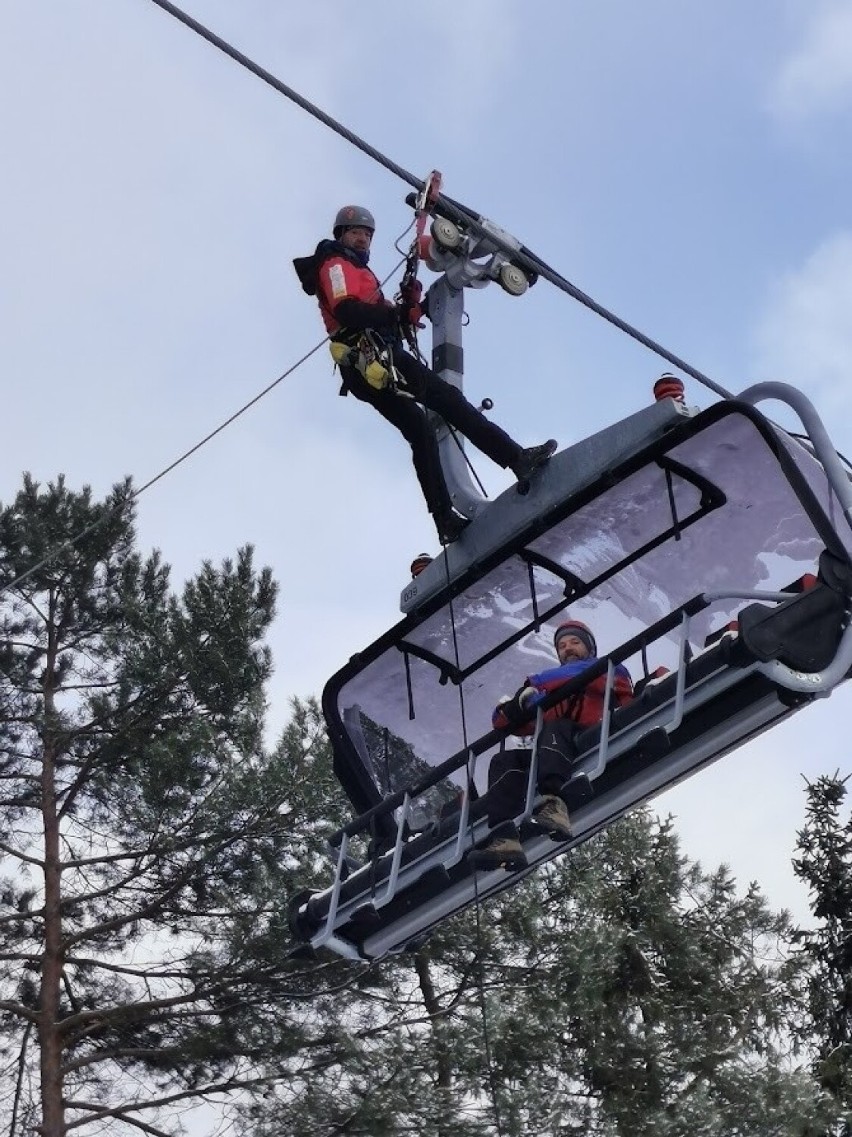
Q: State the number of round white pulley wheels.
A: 2